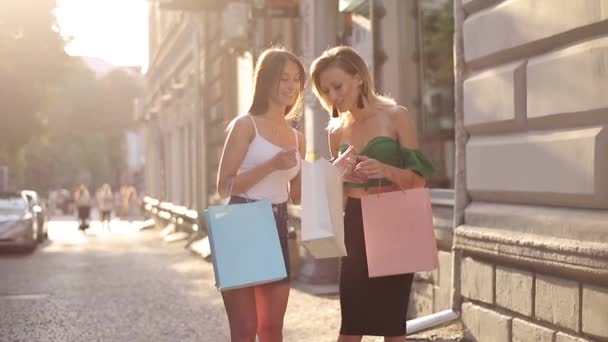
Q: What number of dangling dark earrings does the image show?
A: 2